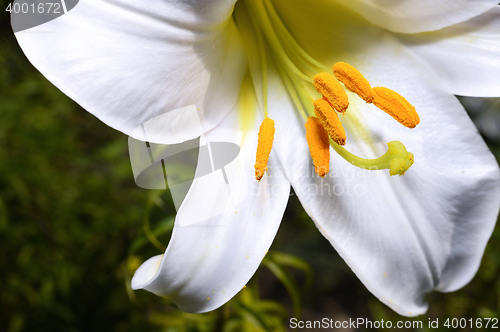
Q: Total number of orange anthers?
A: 6